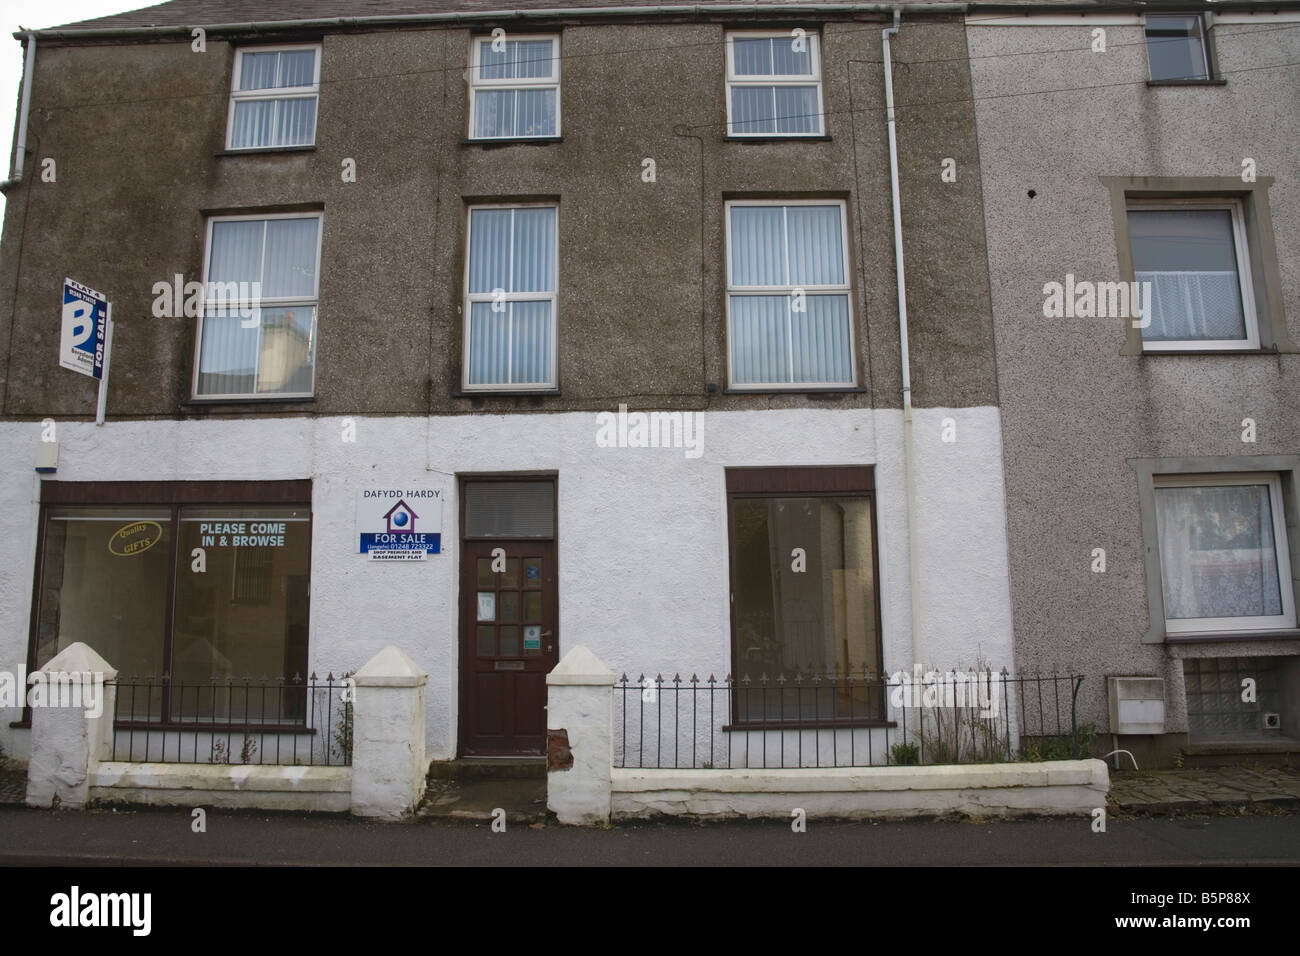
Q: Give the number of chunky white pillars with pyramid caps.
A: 3